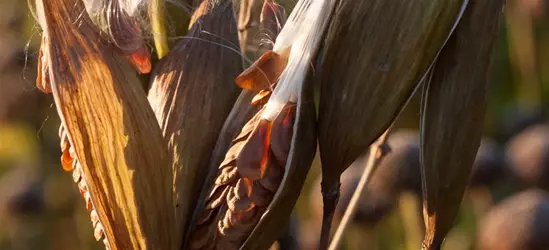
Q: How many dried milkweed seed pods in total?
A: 5